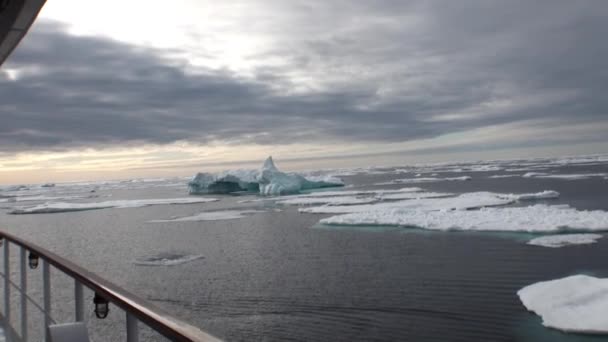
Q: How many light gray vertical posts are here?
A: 5